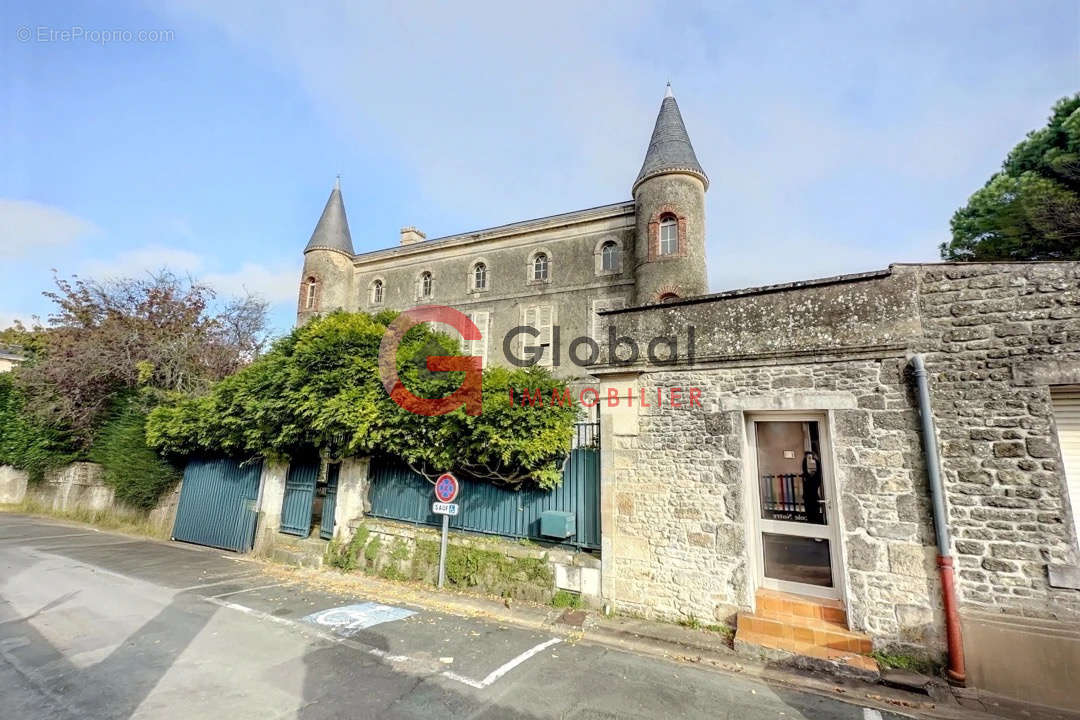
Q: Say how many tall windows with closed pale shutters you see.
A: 3